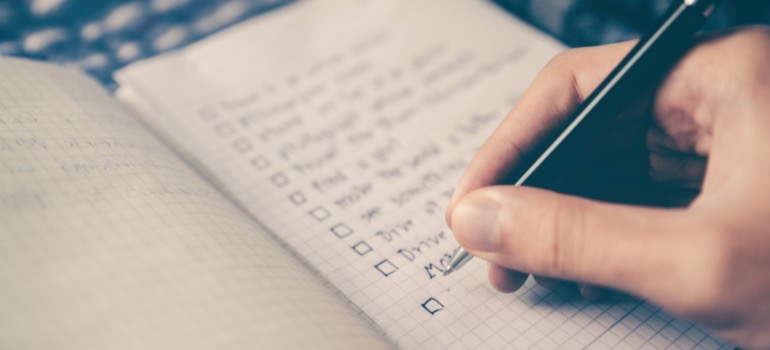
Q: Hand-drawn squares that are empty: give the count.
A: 11